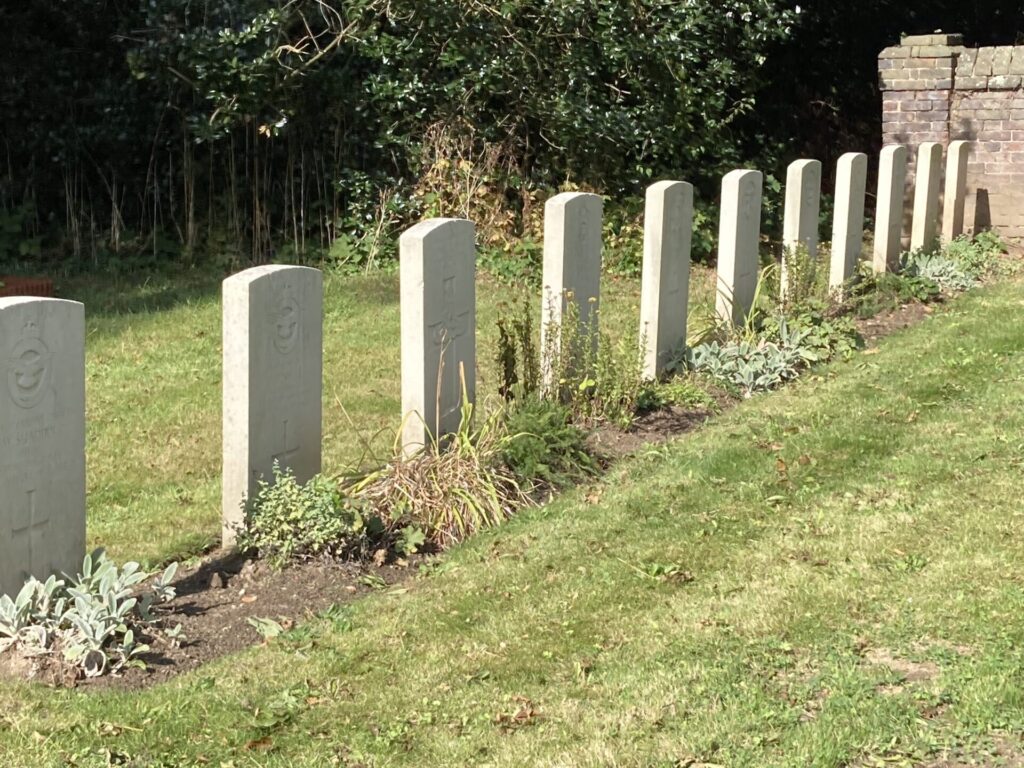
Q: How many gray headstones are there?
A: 11